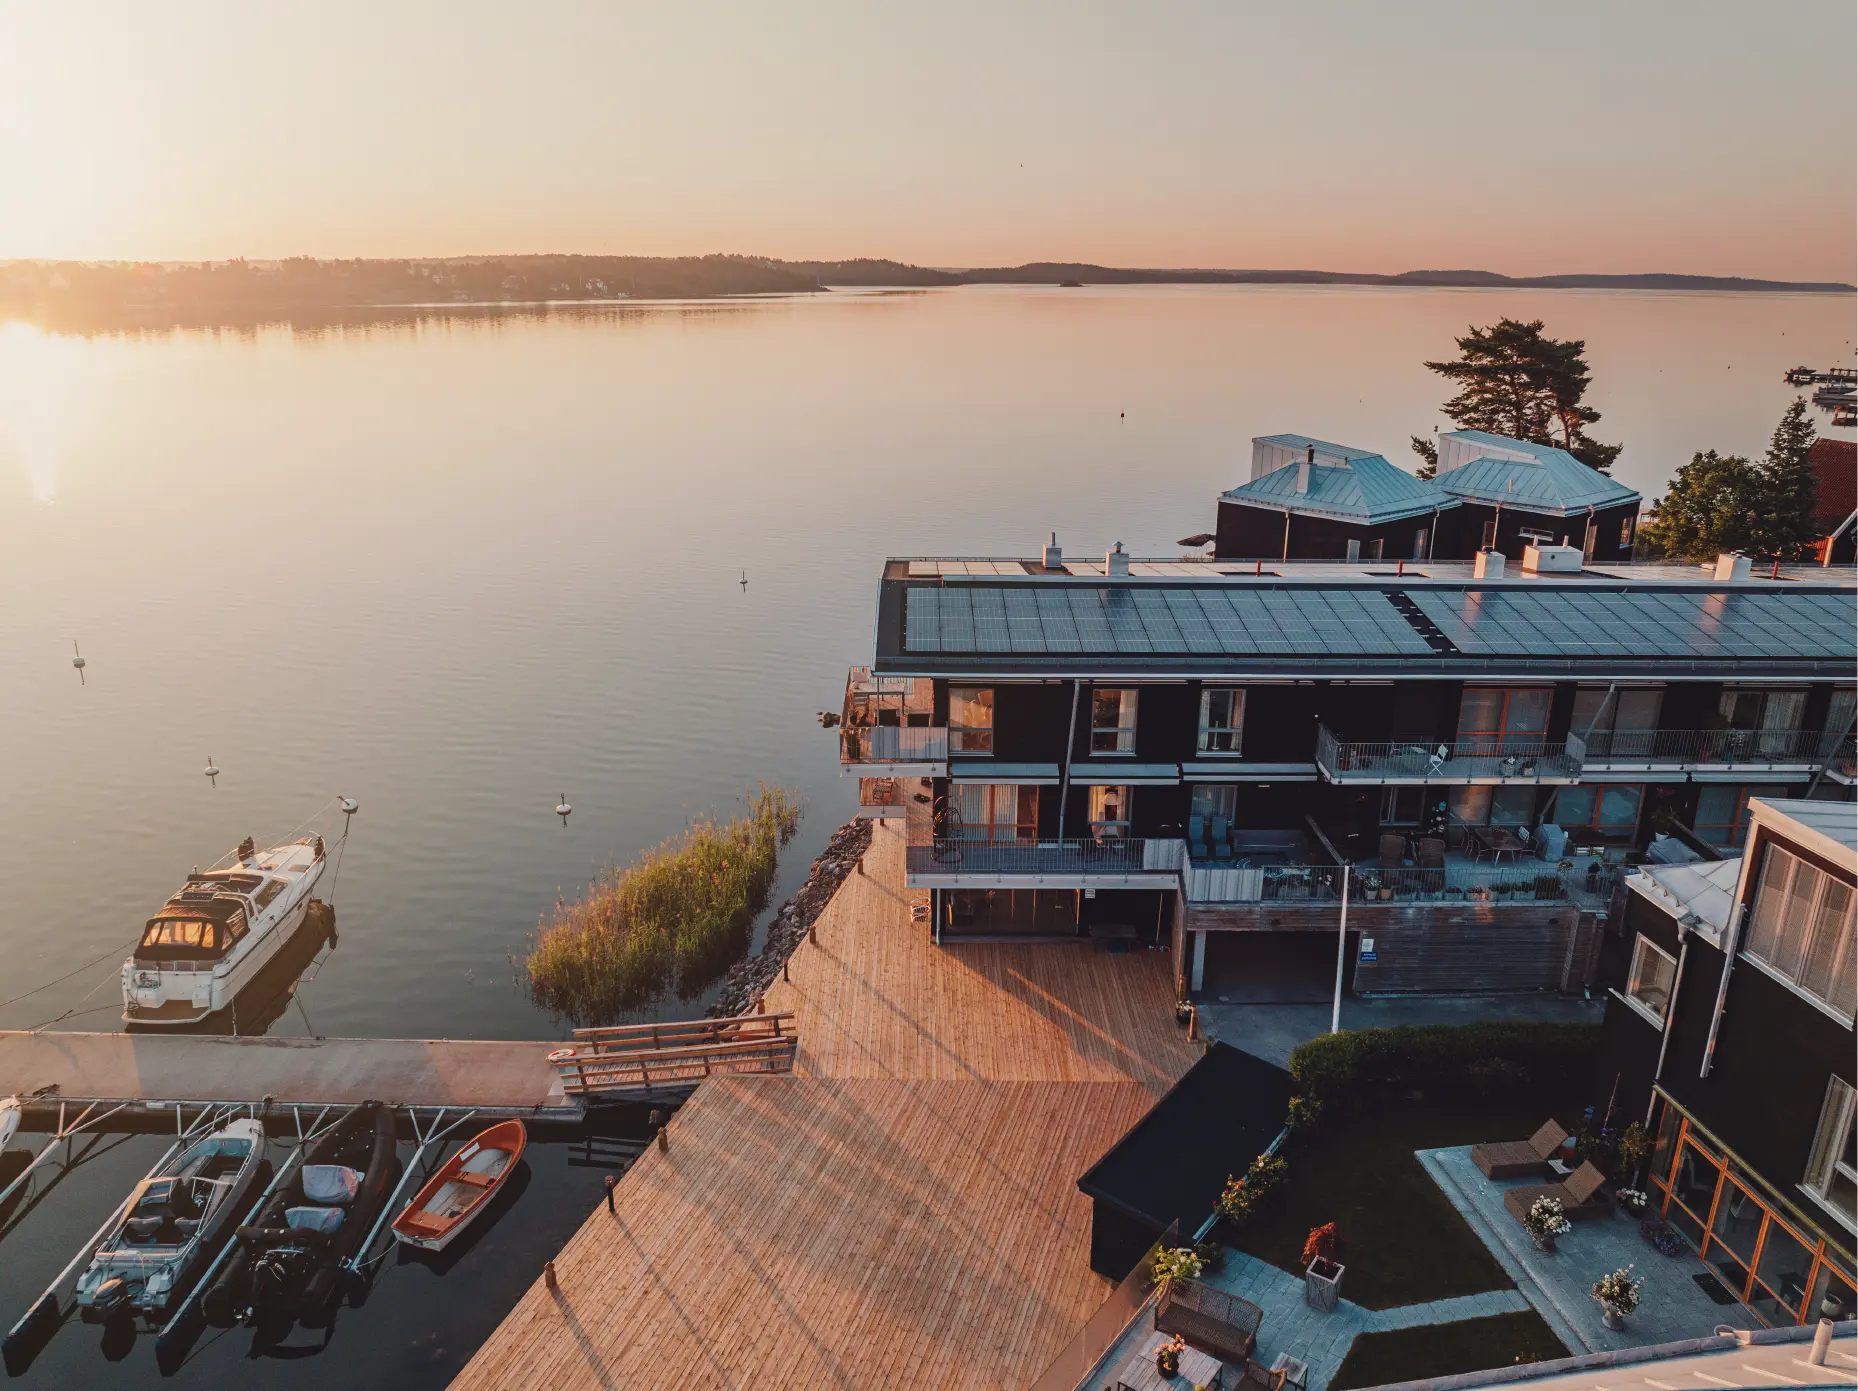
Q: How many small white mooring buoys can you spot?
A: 5